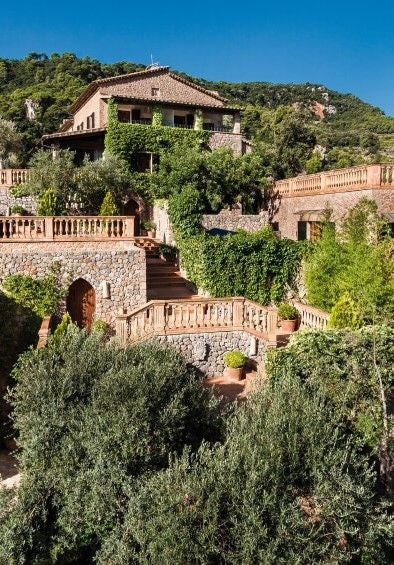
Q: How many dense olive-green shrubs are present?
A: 2